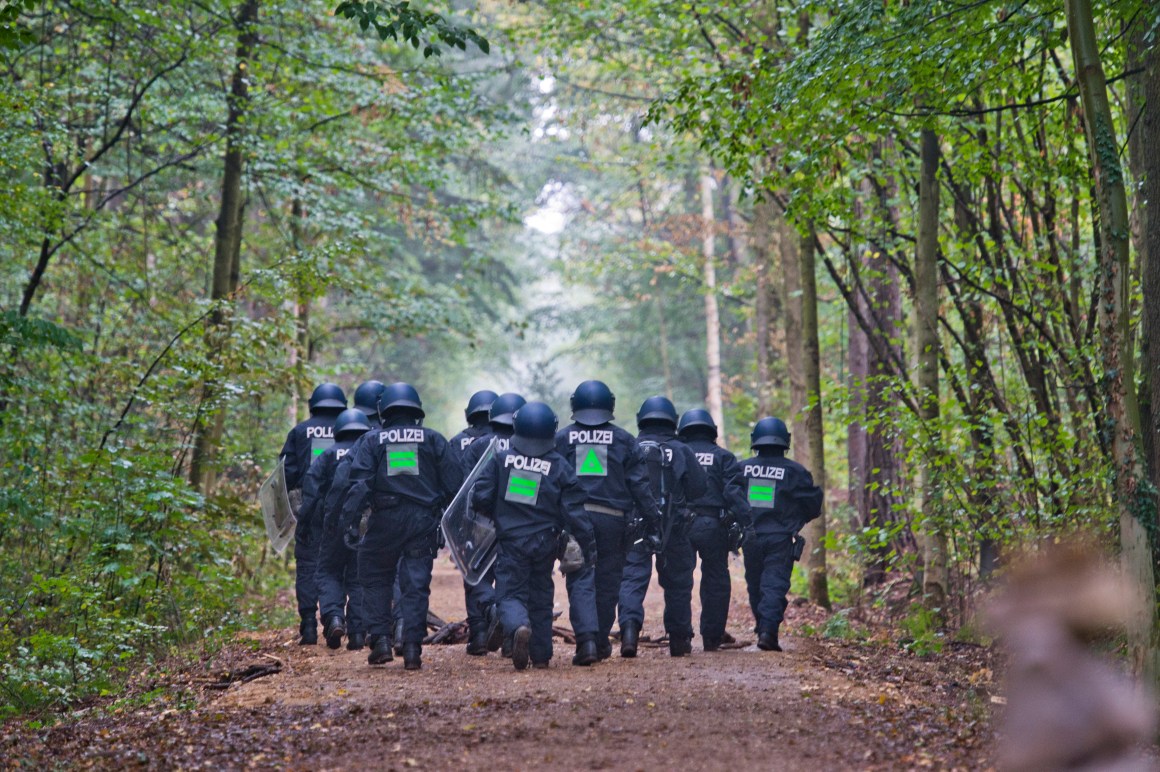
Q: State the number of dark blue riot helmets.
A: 11